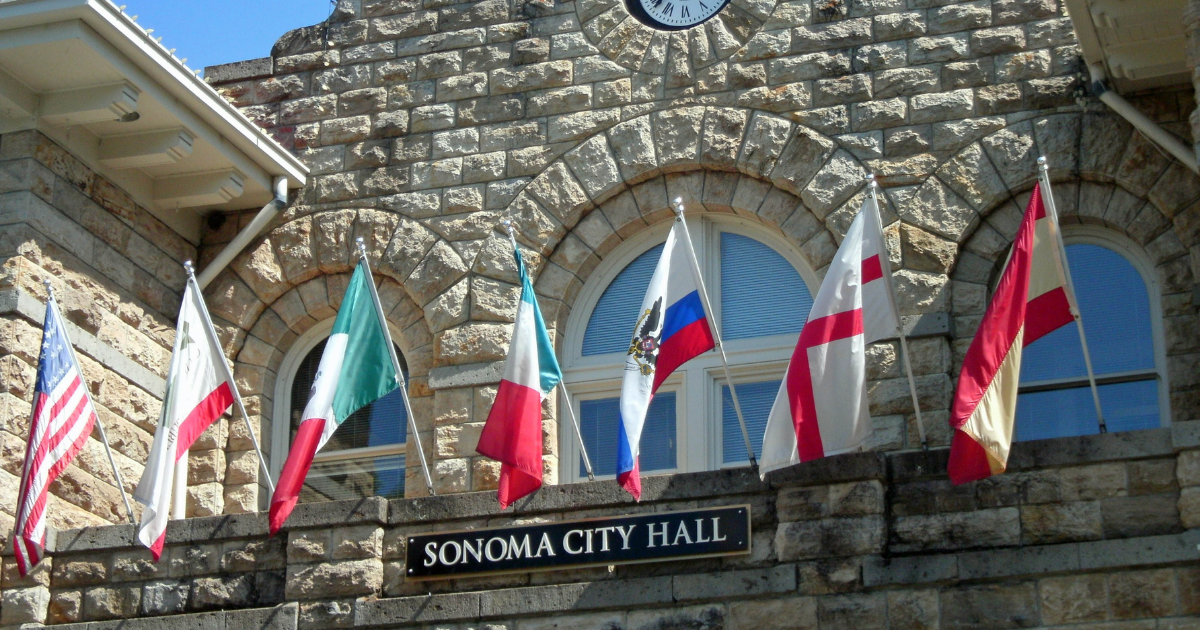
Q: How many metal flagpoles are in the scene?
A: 7